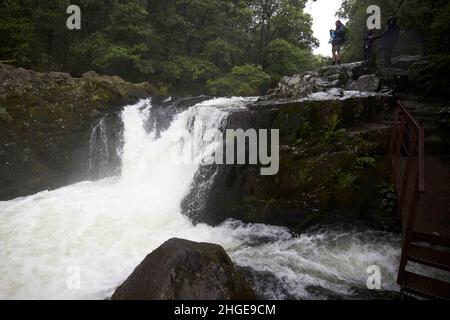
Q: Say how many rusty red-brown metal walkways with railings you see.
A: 1